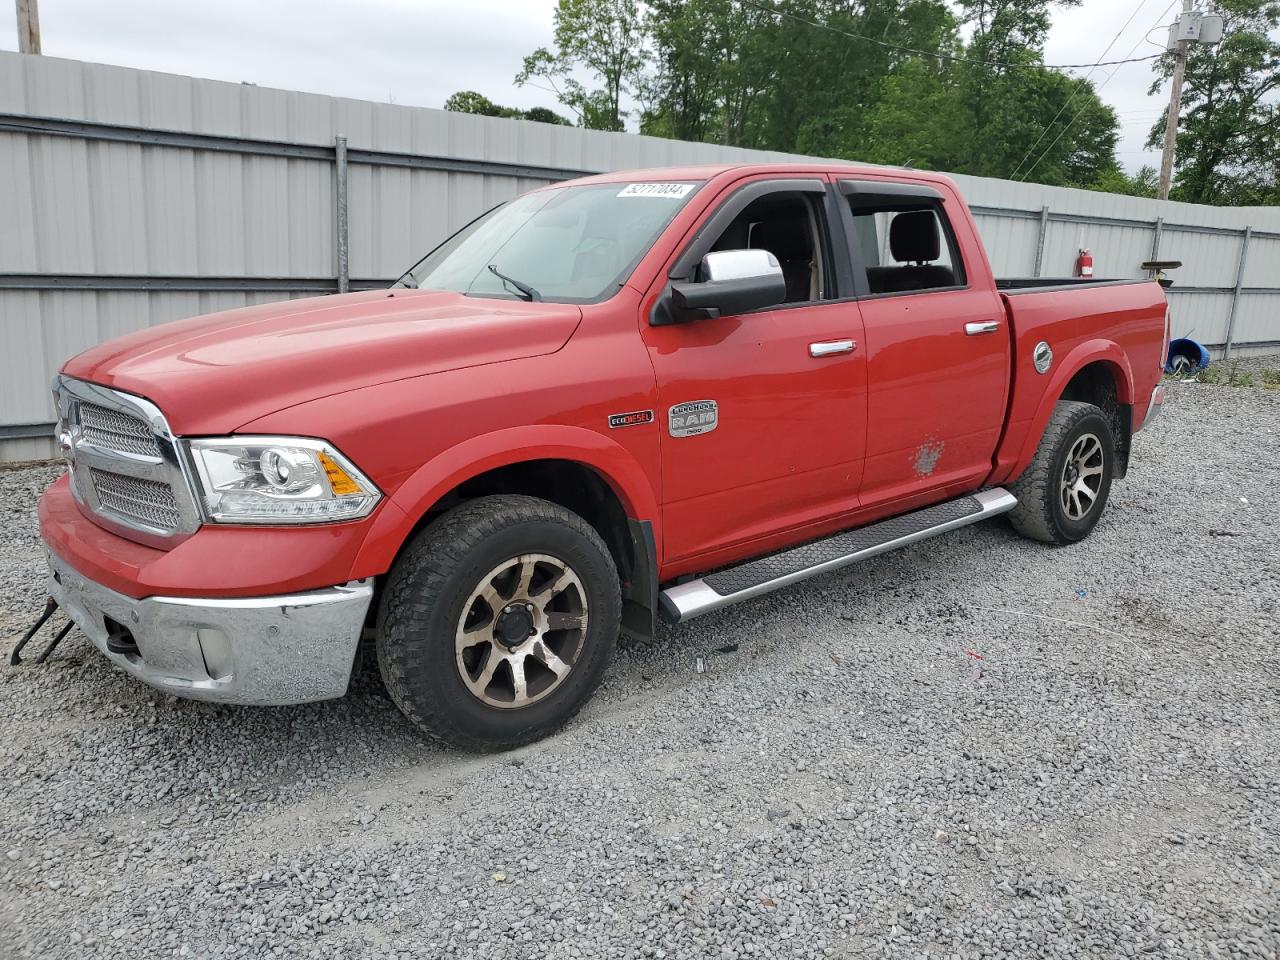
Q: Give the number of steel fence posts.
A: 4